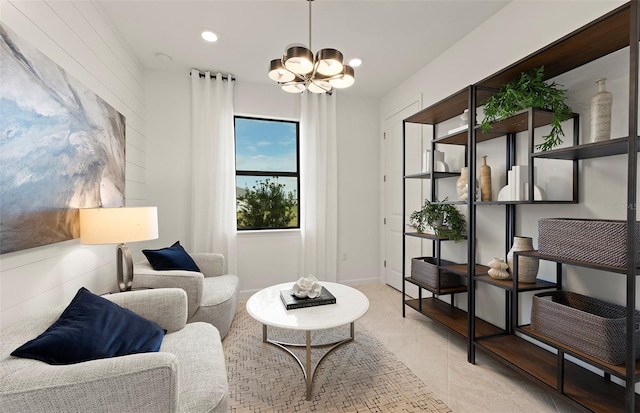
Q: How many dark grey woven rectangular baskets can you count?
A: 3